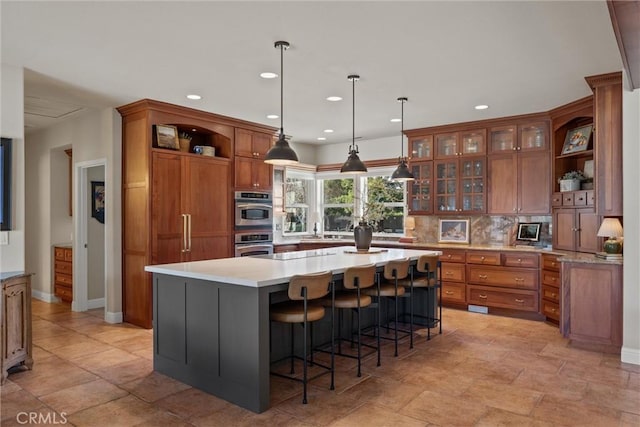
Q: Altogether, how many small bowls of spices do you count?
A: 0